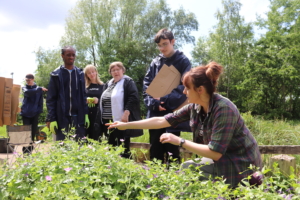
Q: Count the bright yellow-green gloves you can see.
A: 3